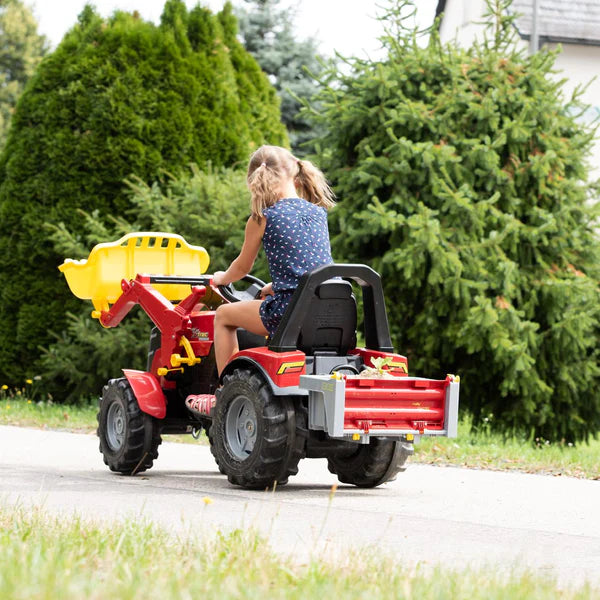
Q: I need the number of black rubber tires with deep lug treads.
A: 3